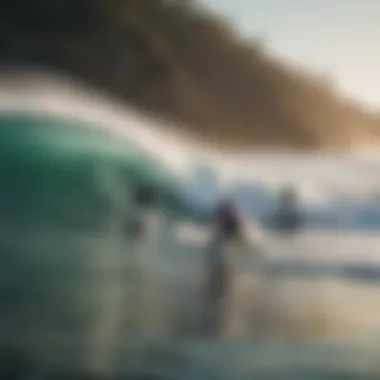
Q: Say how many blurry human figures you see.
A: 3